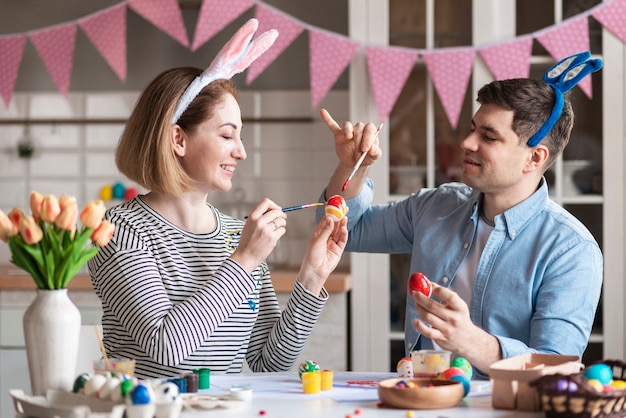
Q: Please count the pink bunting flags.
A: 12